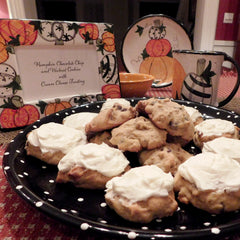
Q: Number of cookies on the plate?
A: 14